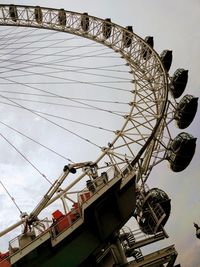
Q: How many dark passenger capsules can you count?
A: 12